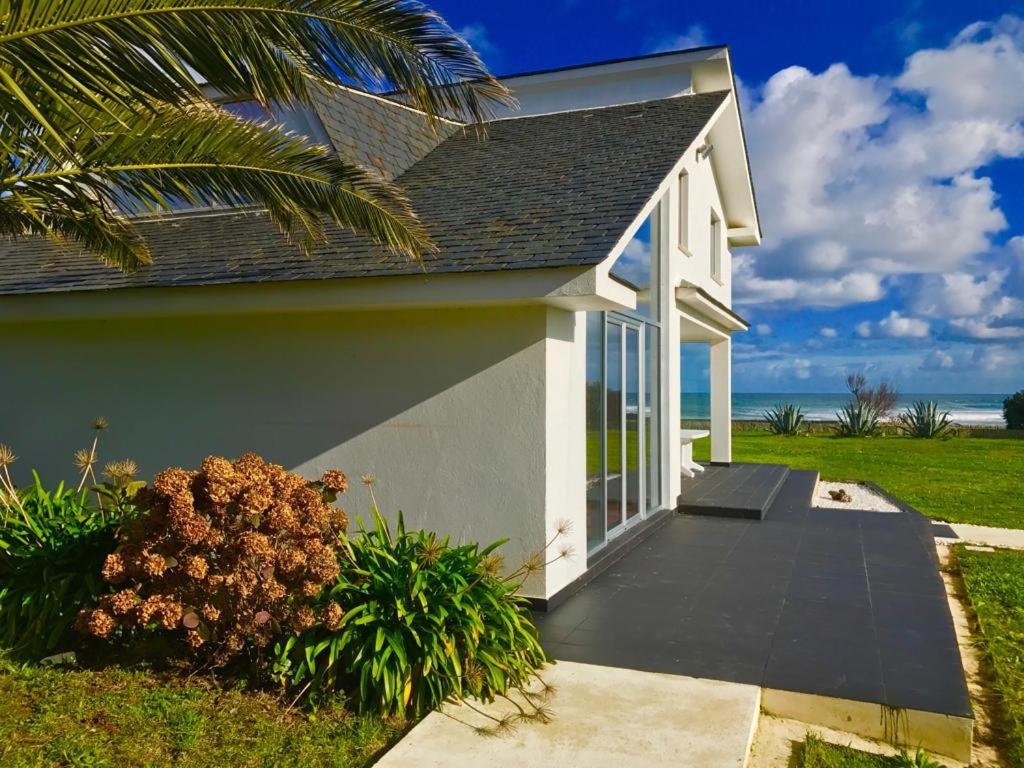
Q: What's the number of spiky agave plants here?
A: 3